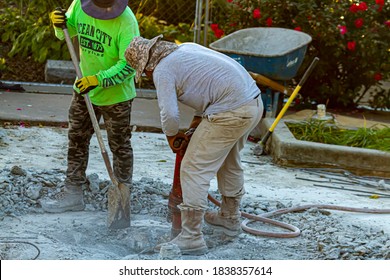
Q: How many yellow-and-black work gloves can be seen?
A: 2